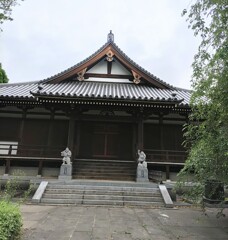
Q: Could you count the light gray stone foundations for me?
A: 2